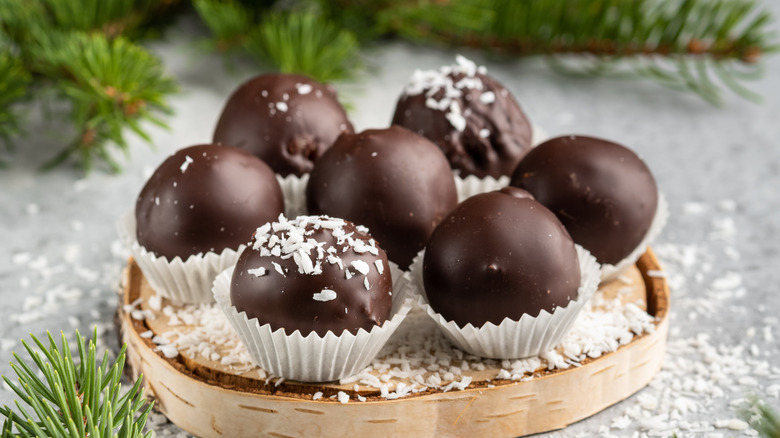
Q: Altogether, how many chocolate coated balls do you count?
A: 7